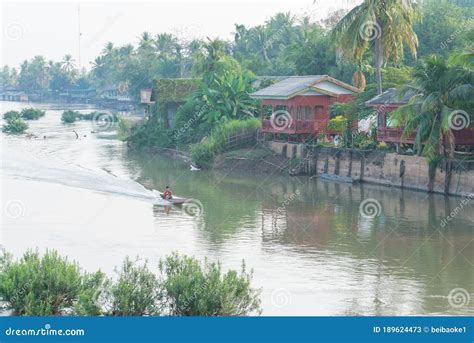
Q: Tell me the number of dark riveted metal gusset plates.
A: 0